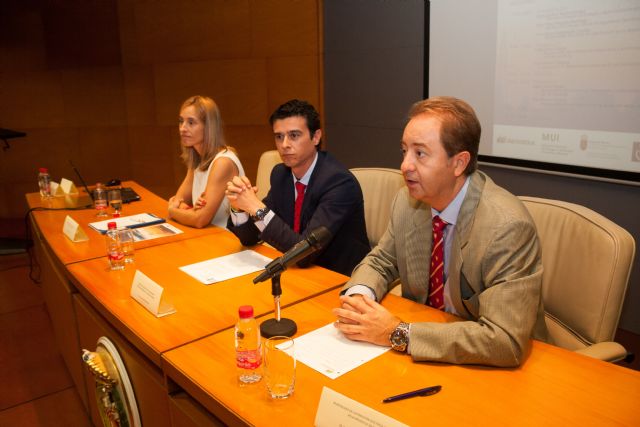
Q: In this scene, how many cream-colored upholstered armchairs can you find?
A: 3